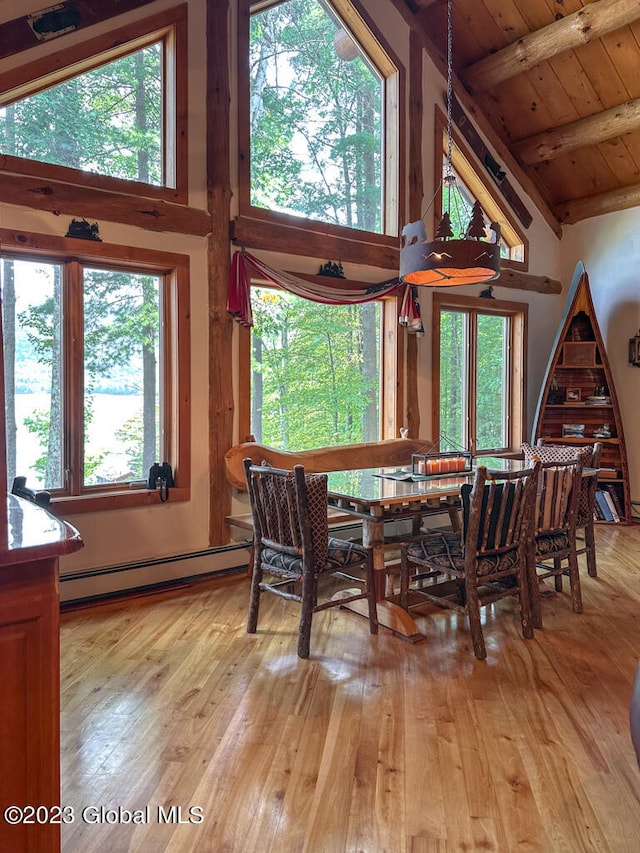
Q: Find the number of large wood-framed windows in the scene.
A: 6